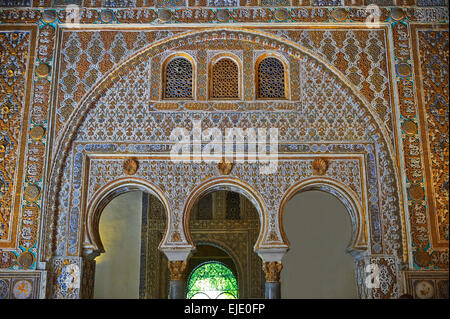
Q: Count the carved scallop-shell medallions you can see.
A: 3